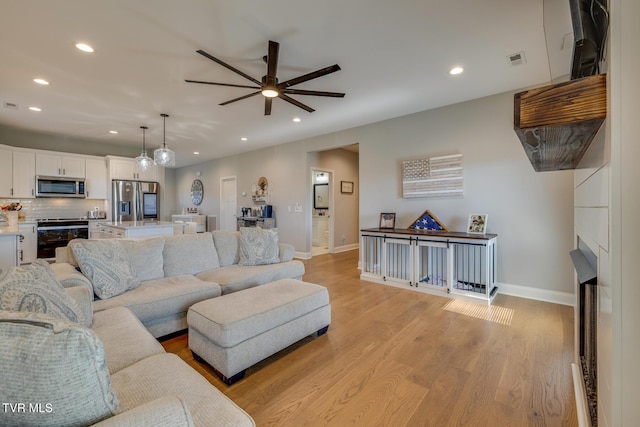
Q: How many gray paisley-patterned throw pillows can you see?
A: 3